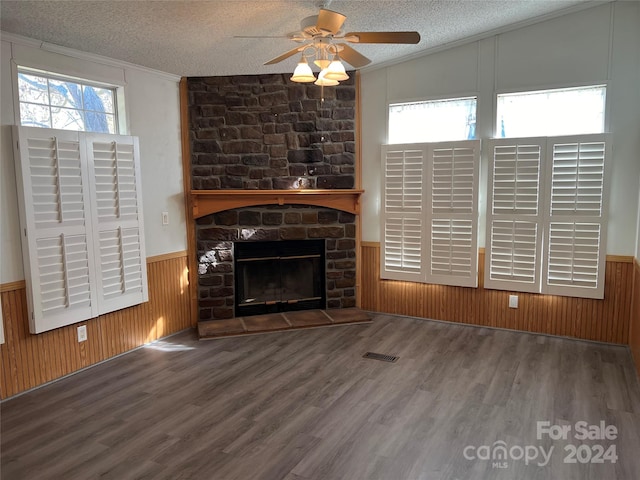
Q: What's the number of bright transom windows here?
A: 3